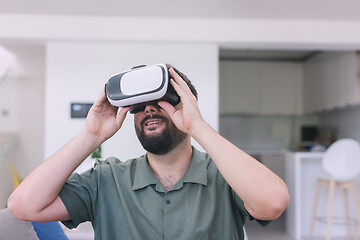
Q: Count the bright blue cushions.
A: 1